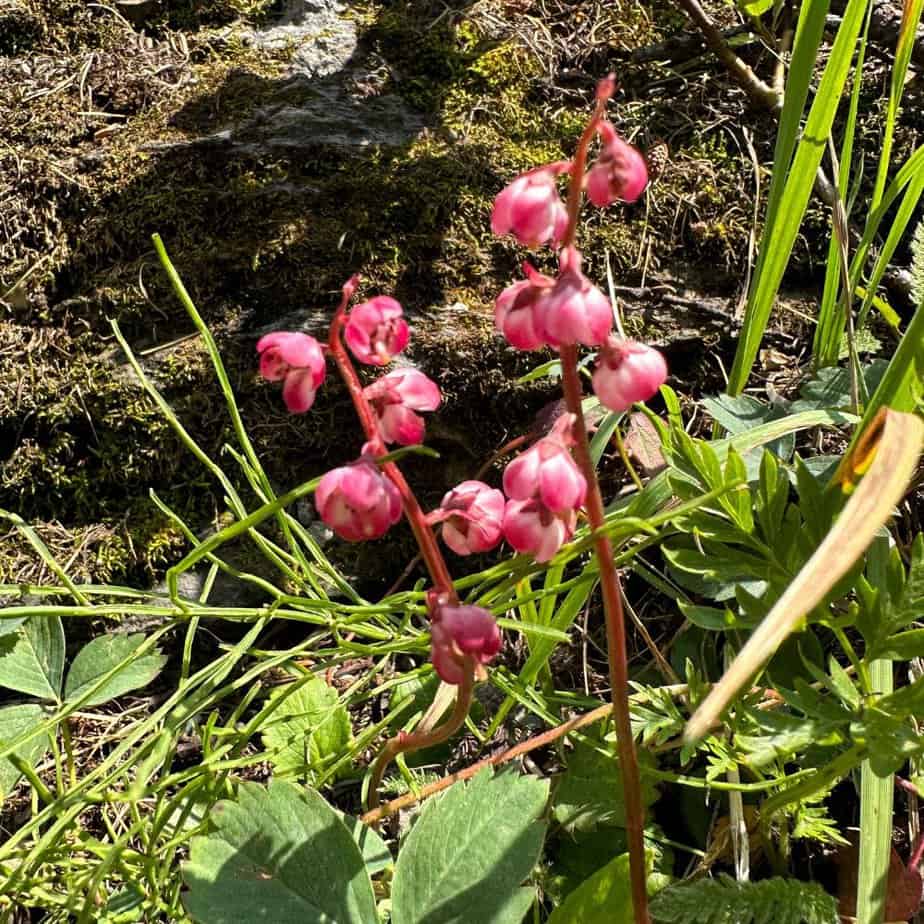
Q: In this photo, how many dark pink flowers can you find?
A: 13